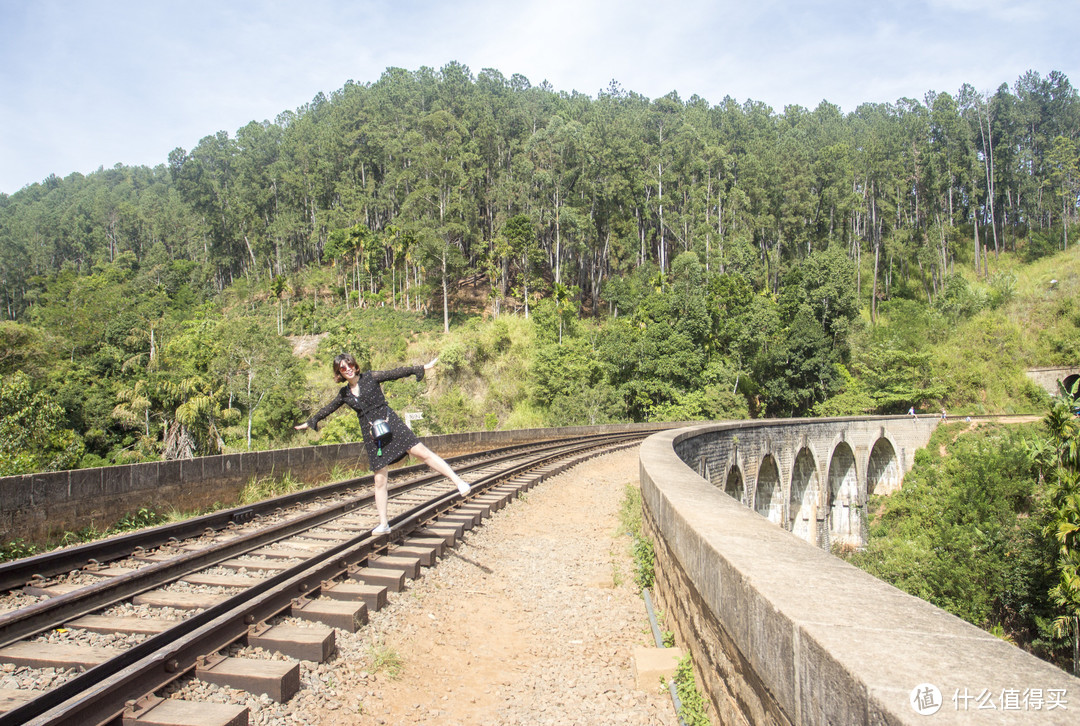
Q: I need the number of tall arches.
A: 5